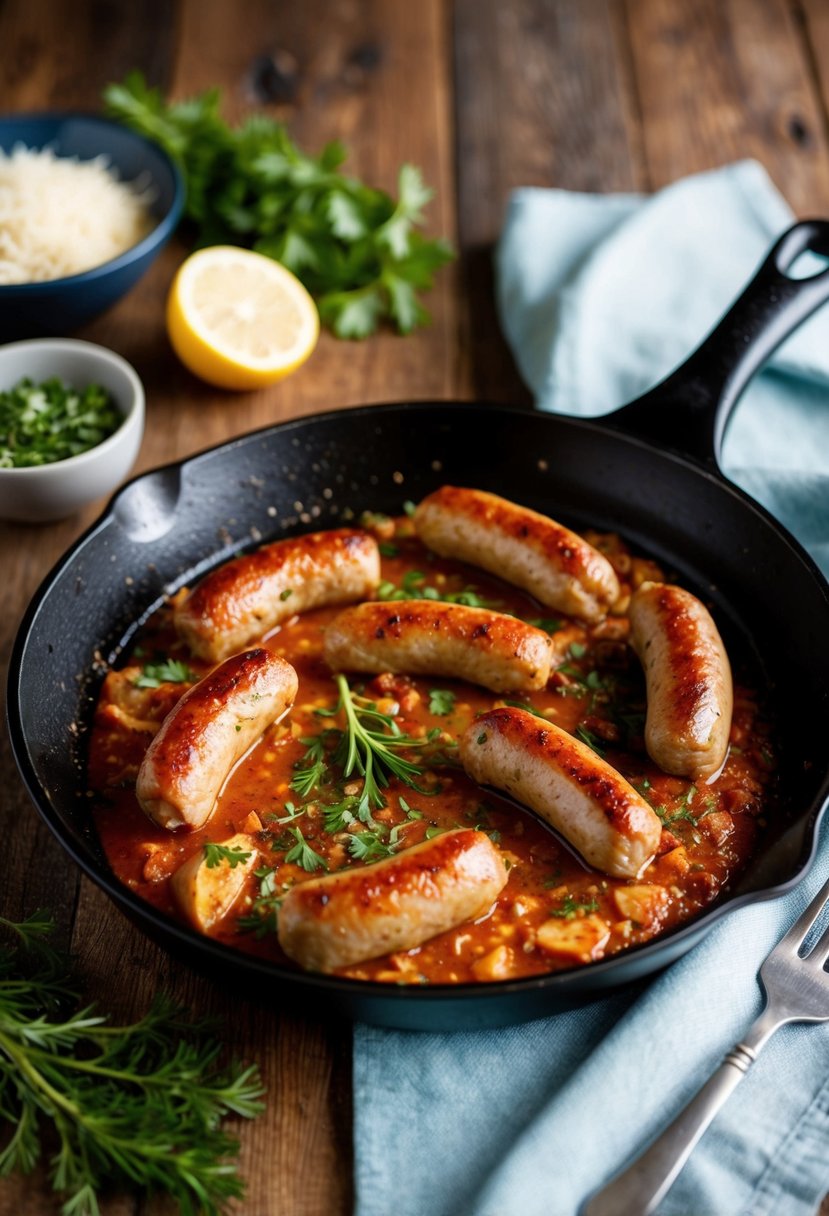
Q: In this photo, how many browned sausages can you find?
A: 7